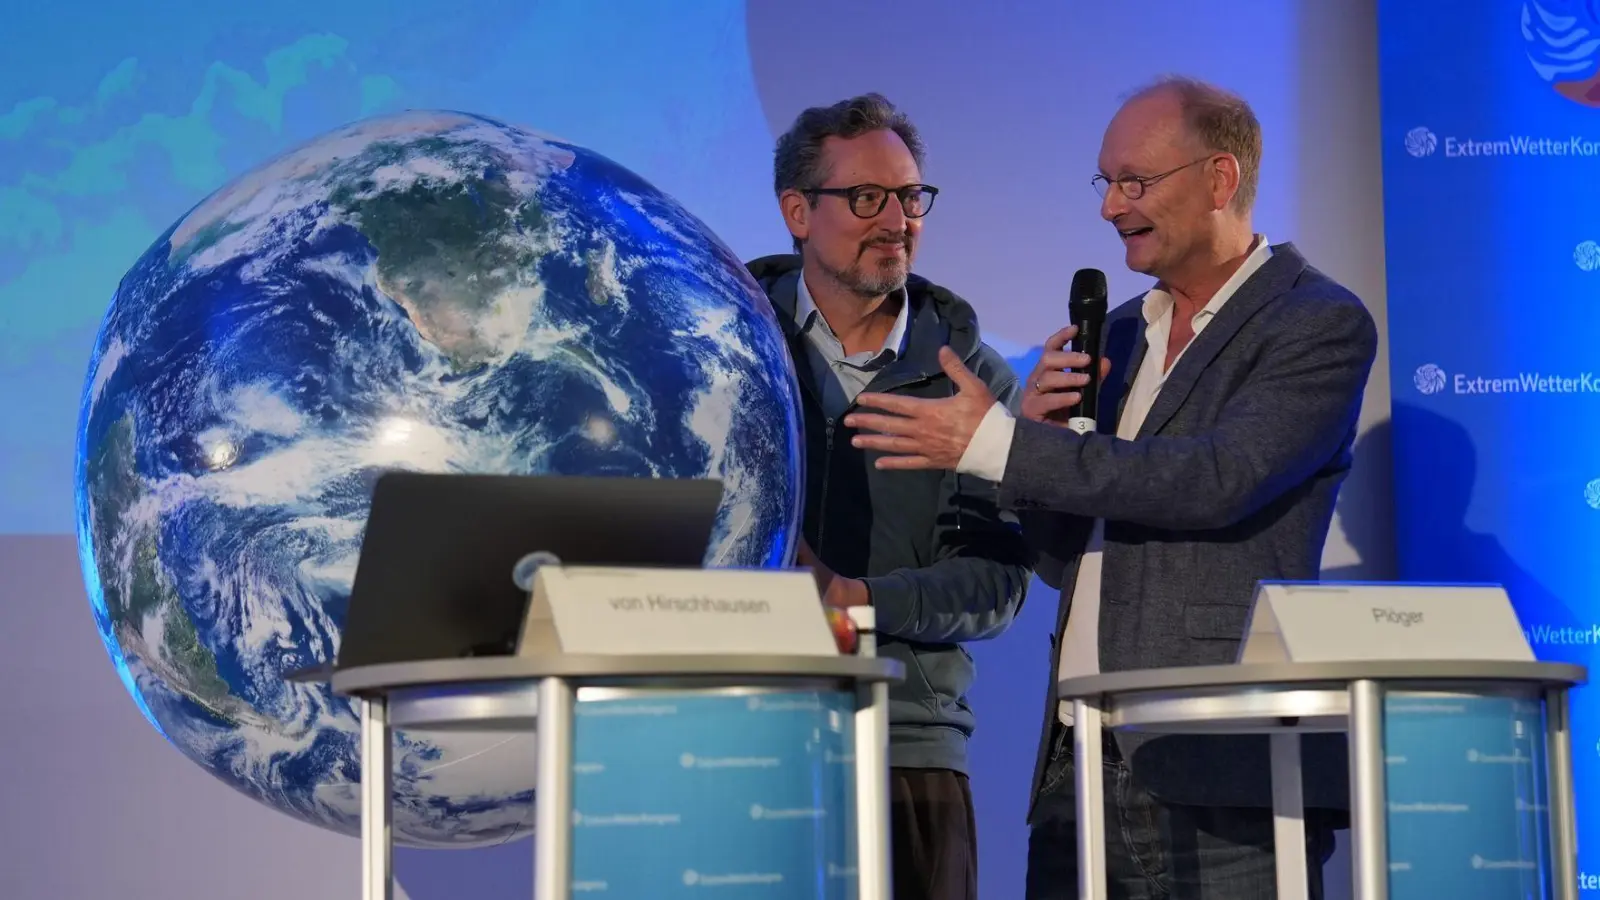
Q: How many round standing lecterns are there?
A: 2